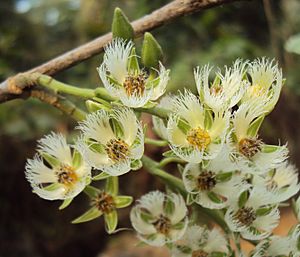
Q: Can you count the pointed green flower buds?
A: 2